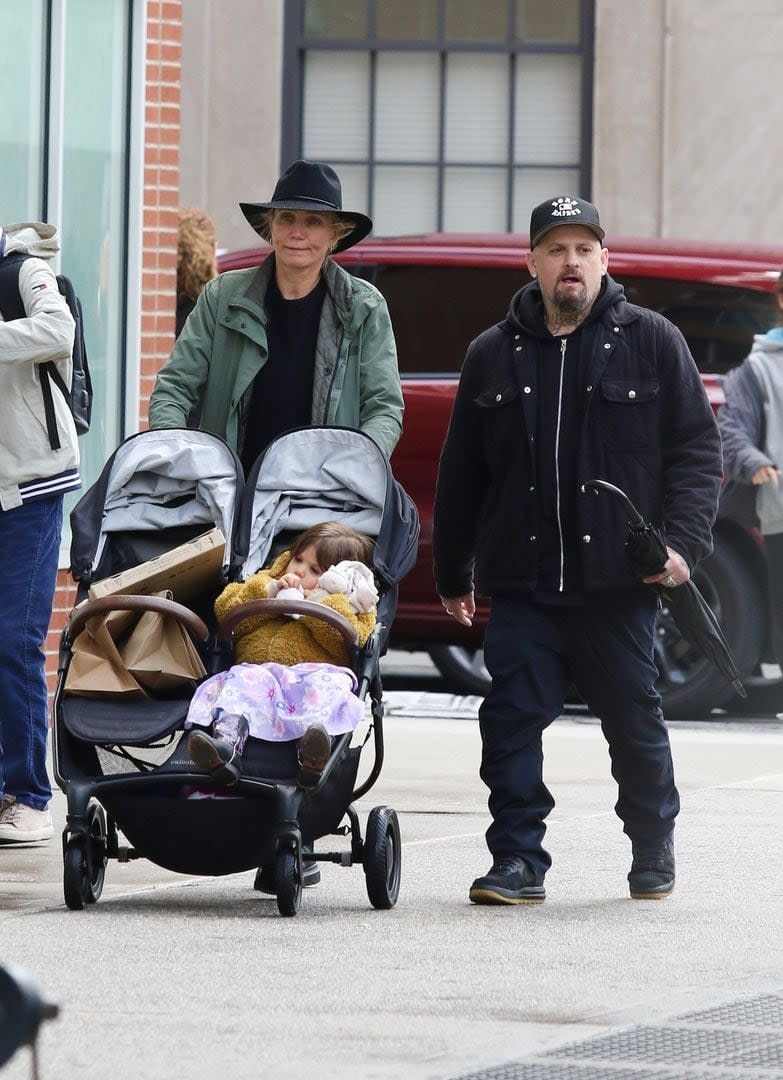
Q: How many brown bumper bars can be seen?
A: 2